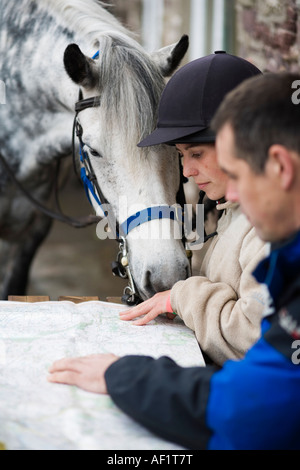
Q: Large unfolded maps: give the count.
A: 1